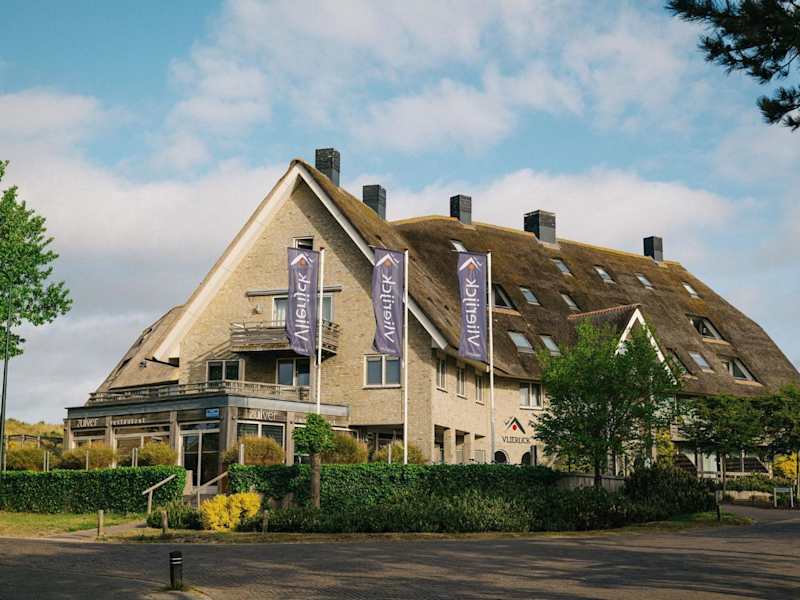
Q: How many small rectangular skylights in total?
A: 10